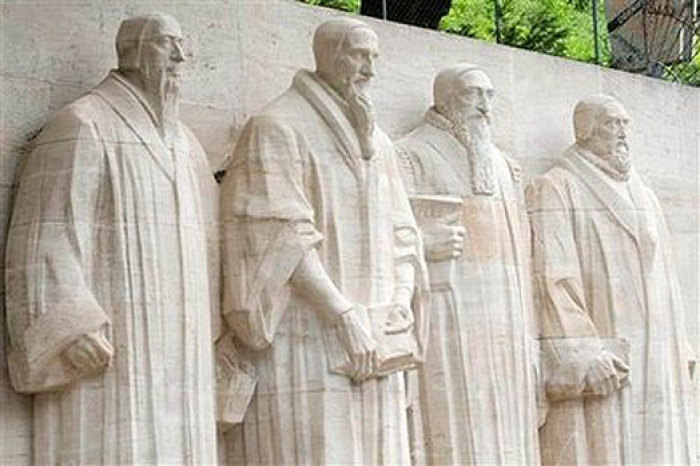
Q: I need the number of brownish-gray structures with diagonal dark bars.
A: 1